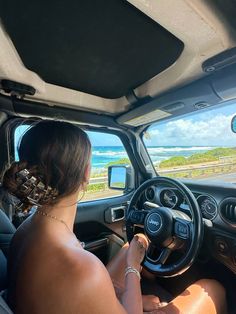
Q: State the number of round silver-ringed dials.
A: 2